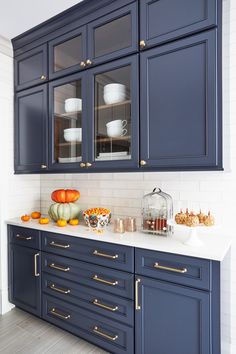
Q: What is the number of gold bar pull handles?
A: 12